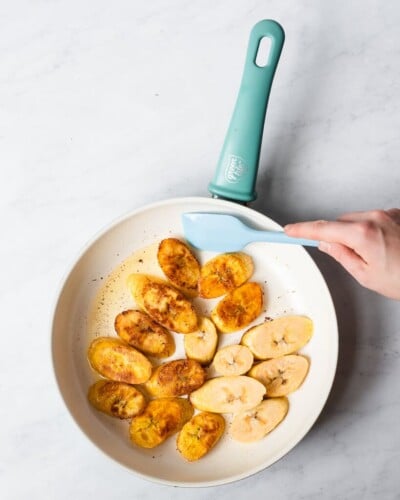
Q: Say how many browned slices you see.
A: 10